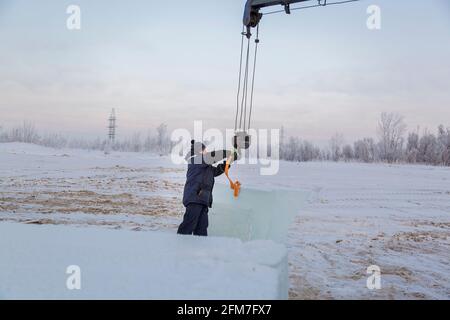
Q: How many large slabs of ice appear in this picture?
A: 2